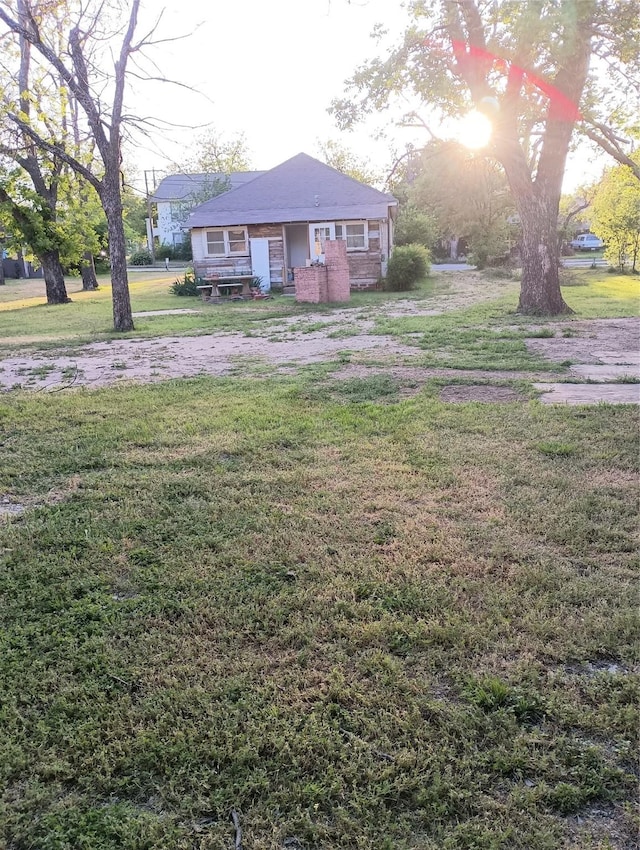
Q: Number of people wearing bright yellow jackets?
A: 0